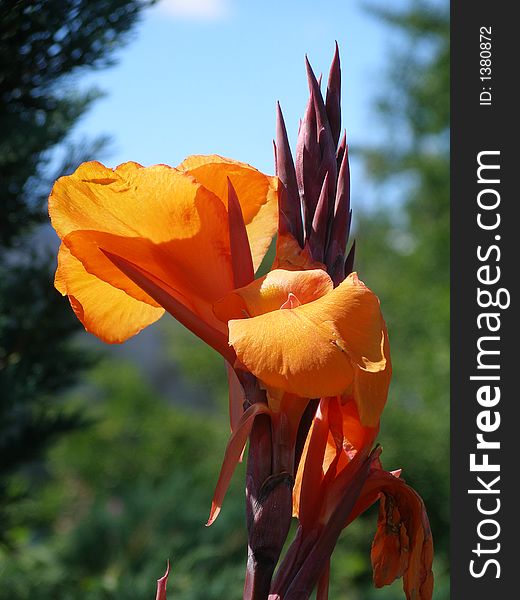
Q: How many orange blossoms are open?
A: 2